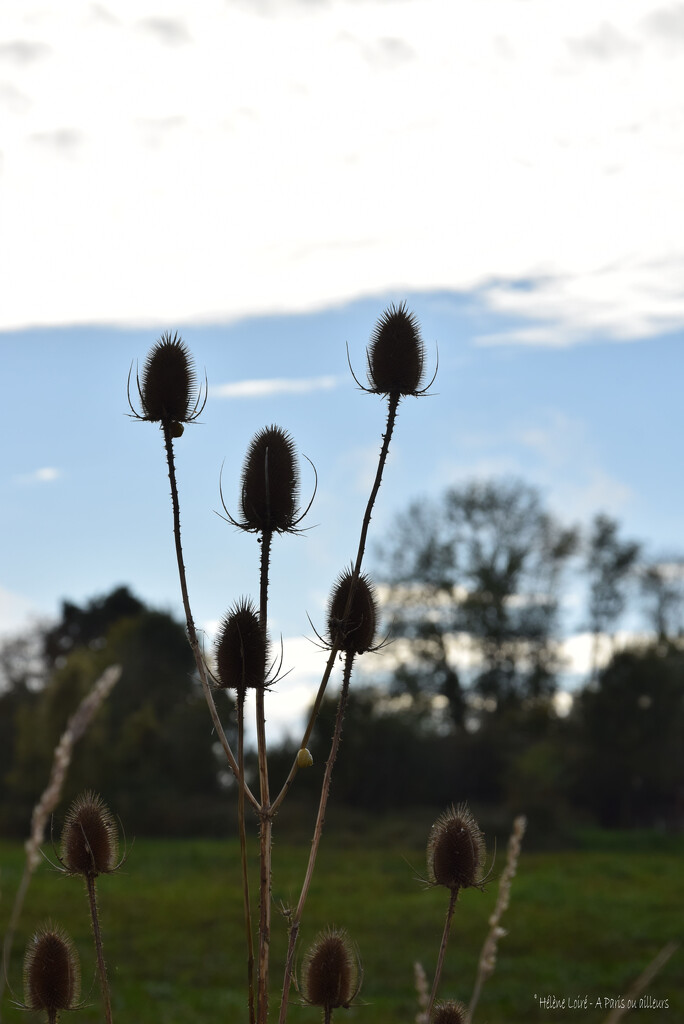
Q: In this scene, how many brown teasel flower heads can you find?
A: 10